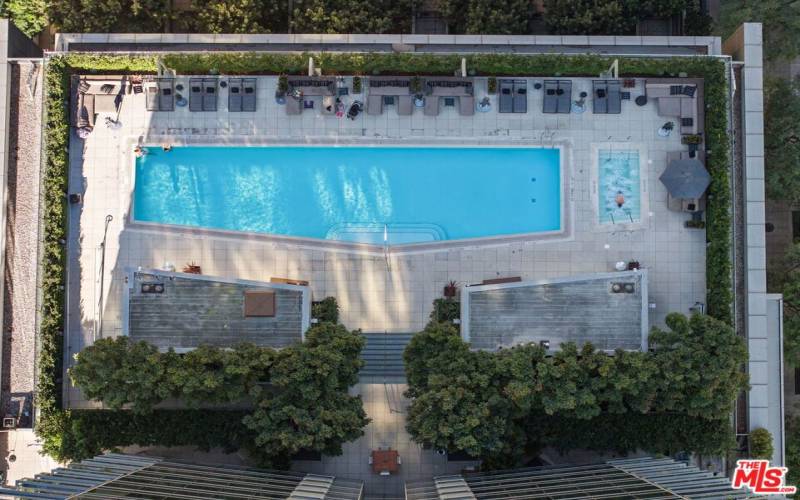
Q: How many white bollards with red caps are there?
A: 0